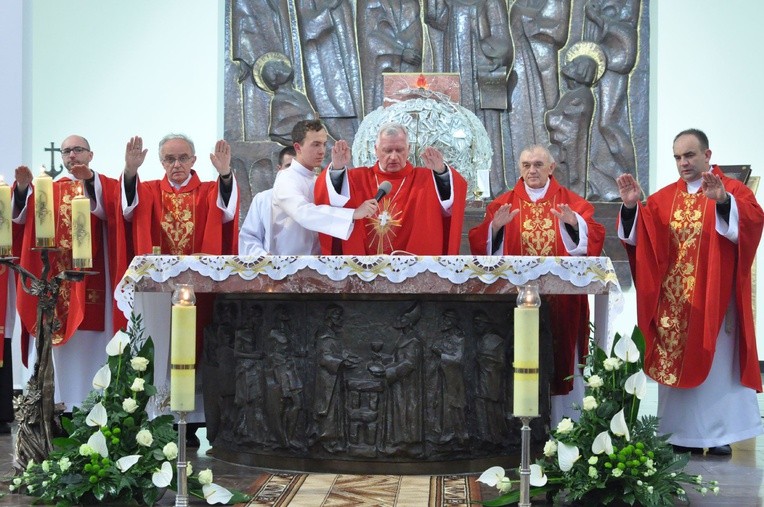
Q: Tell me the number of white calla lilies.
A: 14